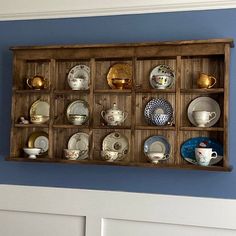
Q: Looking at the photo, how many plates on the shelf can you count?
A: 12